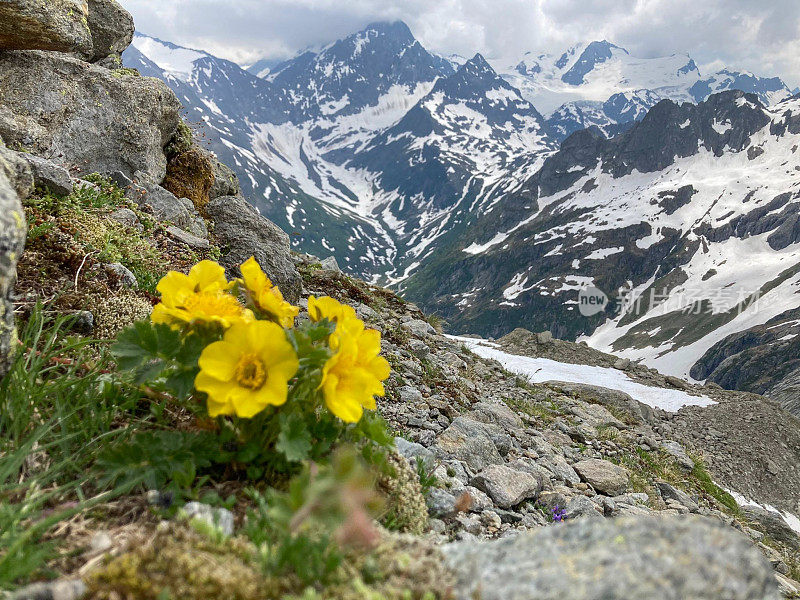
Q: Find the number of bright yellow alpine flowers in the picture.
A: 5